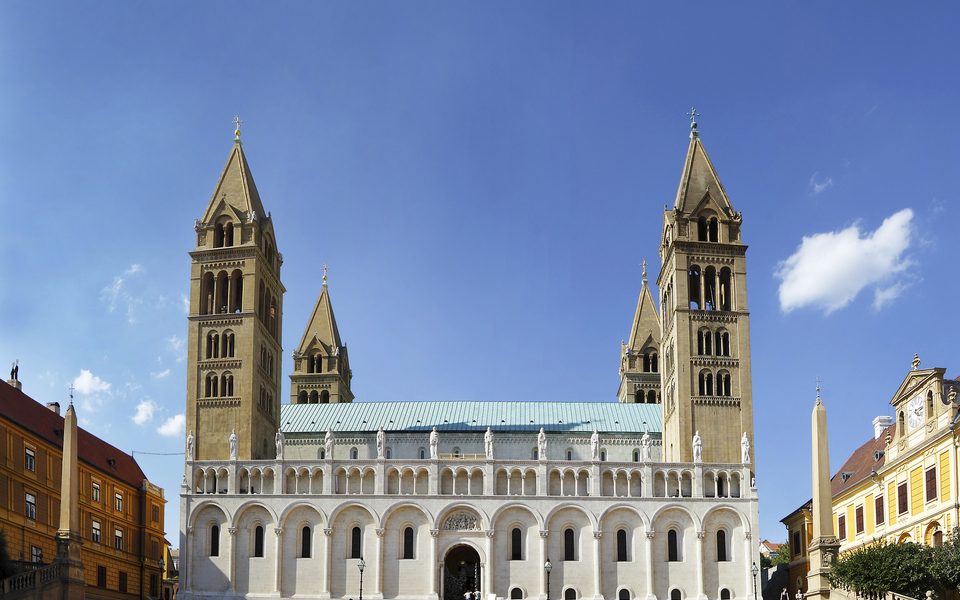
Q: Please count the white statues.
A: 12